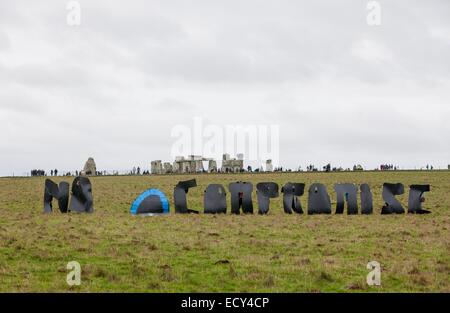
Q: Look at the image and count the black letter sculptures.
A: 12